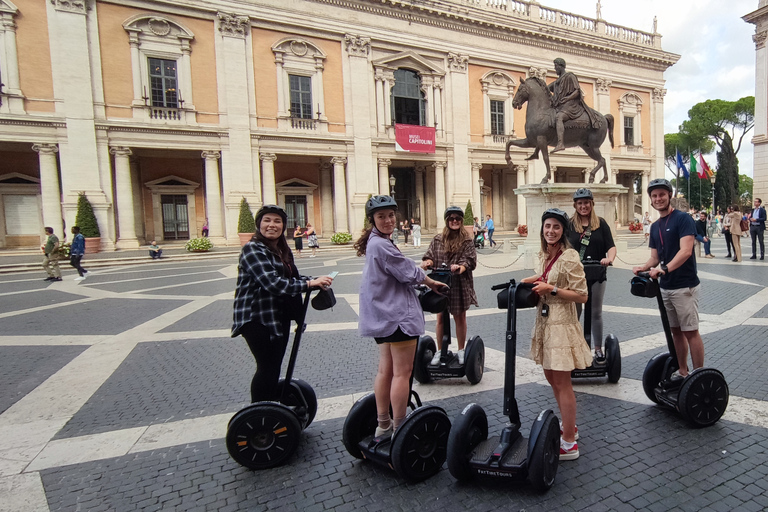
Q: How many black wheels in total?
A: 11